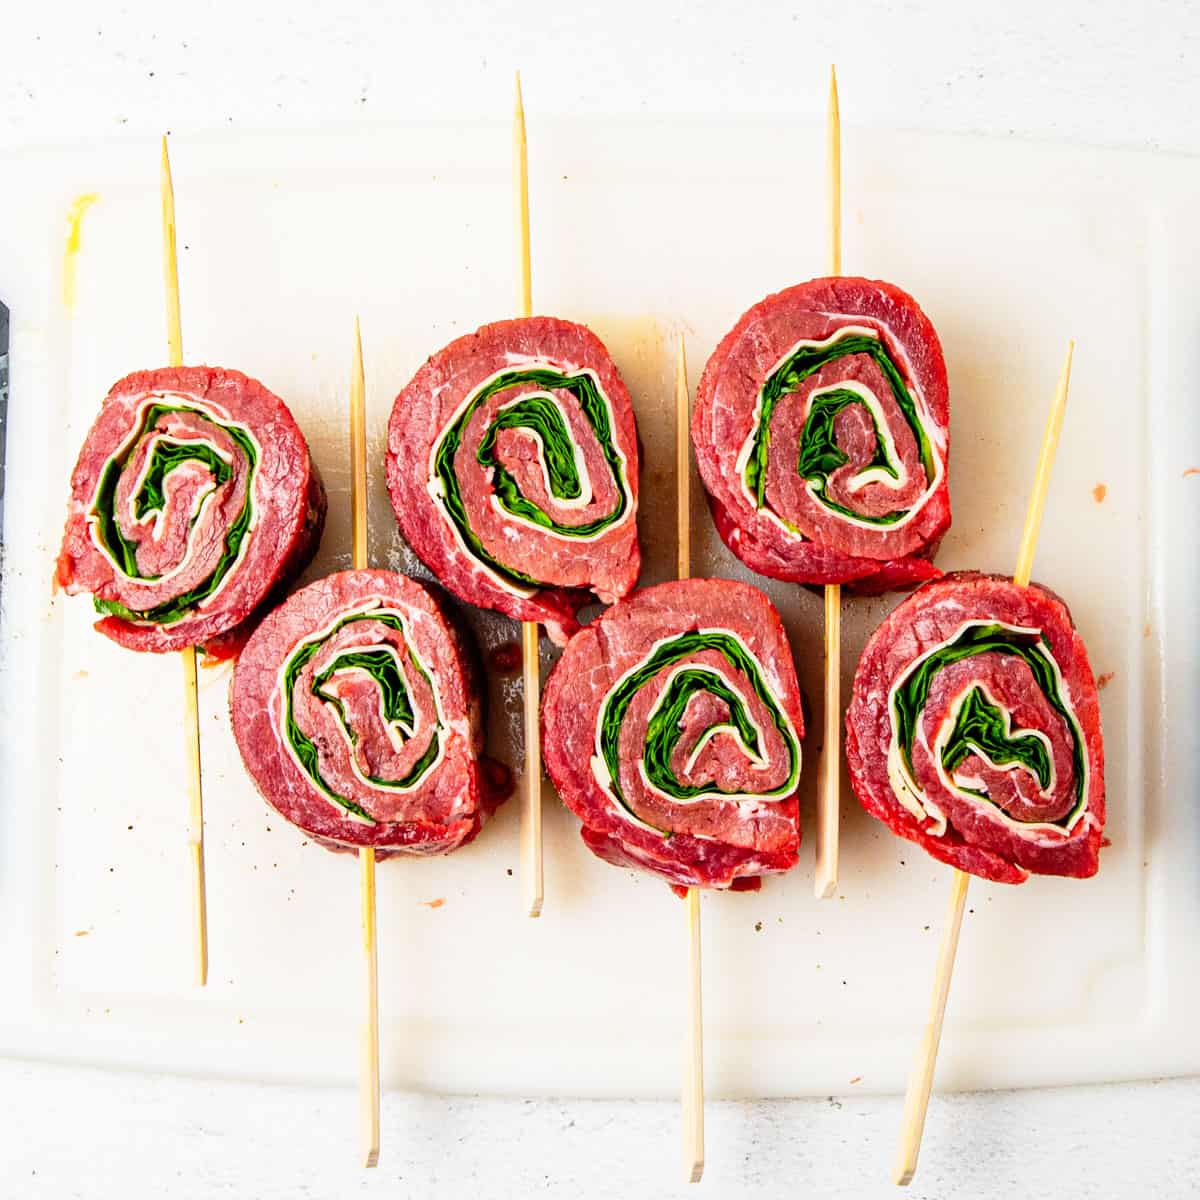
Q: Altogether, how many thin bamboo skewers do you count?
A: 6